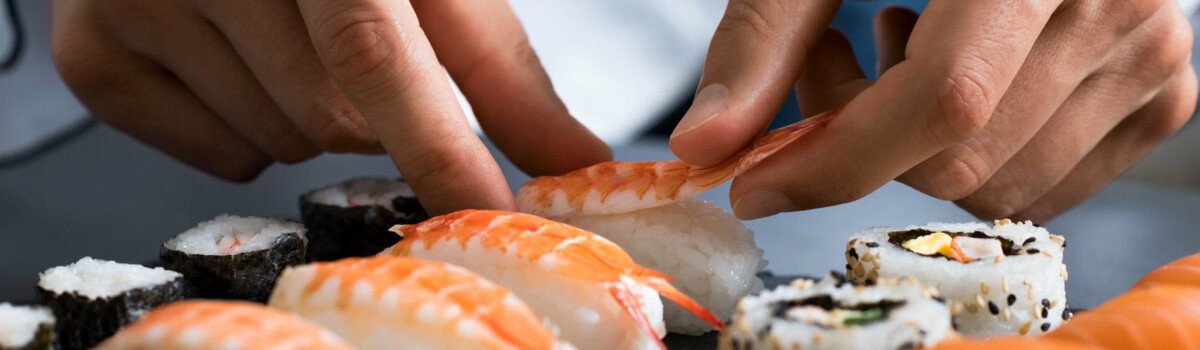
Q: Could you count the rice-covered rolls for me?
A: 2